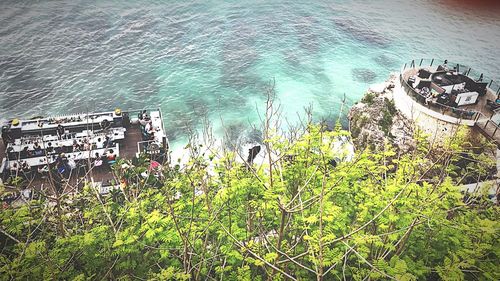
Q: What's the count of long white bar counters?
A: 3